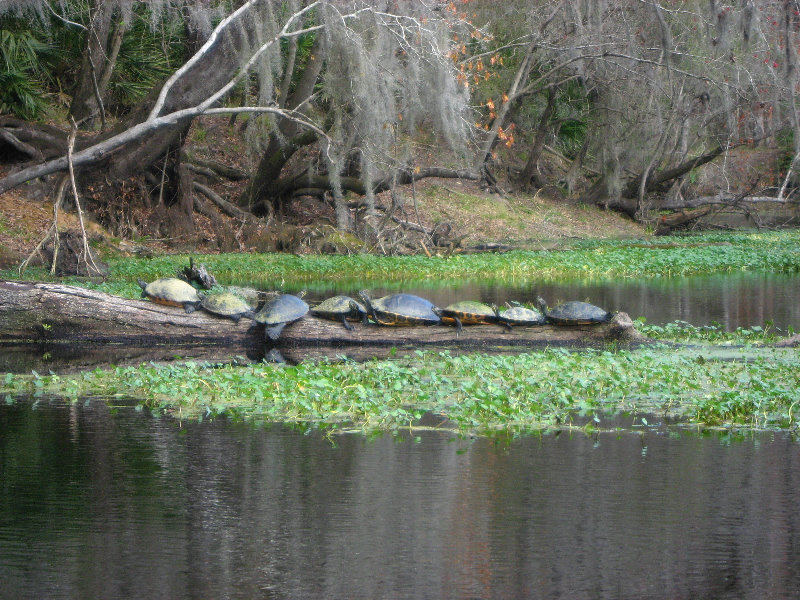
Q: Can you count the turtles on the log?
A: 8